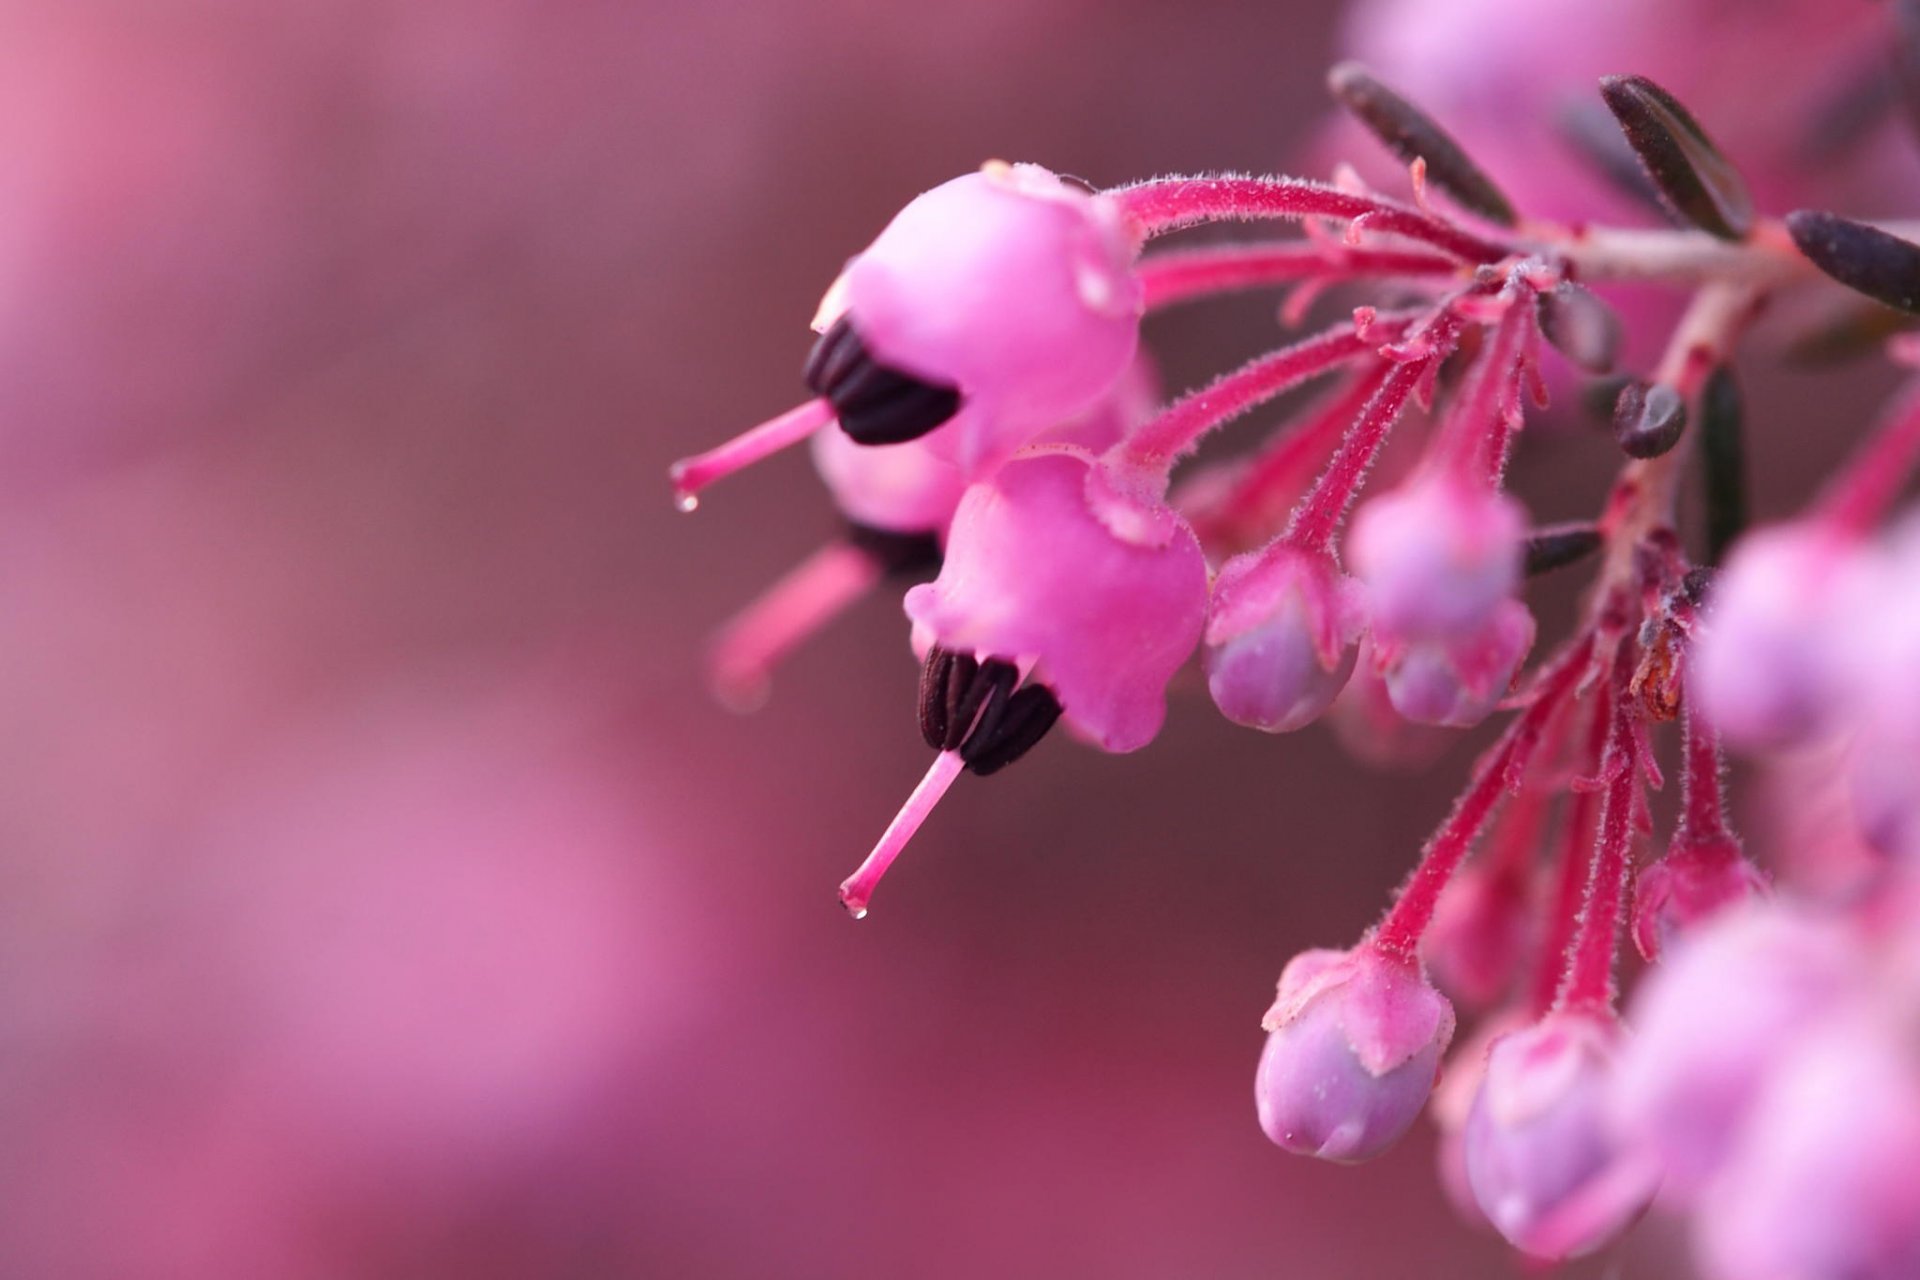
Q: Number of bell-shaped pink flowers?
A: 3